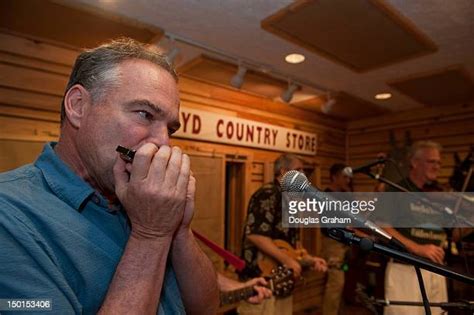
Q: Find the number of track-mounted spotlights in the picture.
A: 4